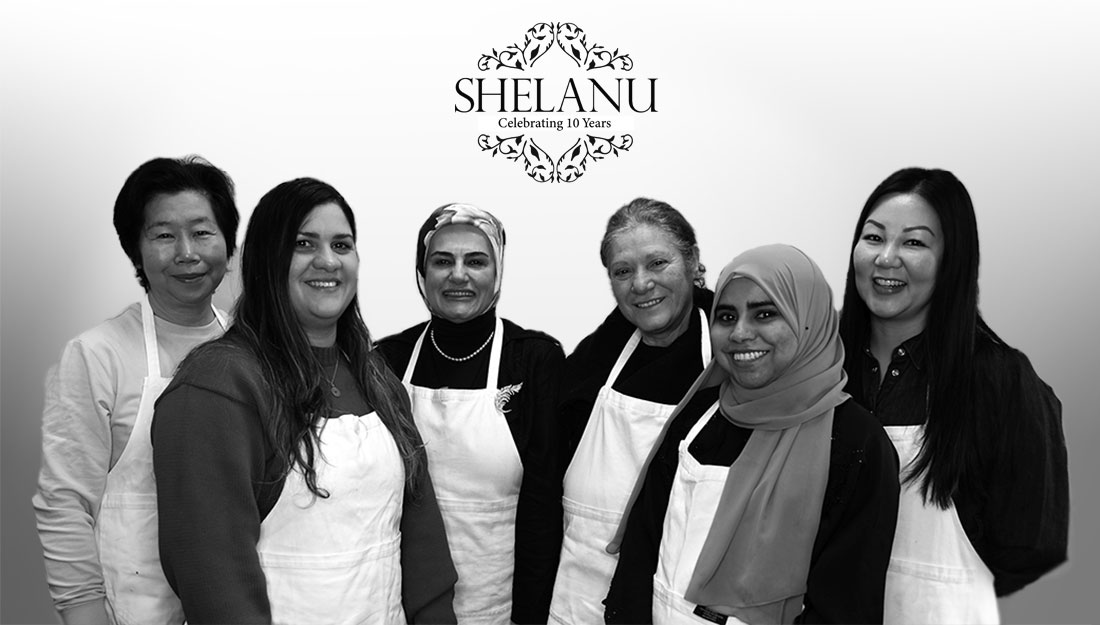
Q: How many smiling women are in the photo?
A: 6